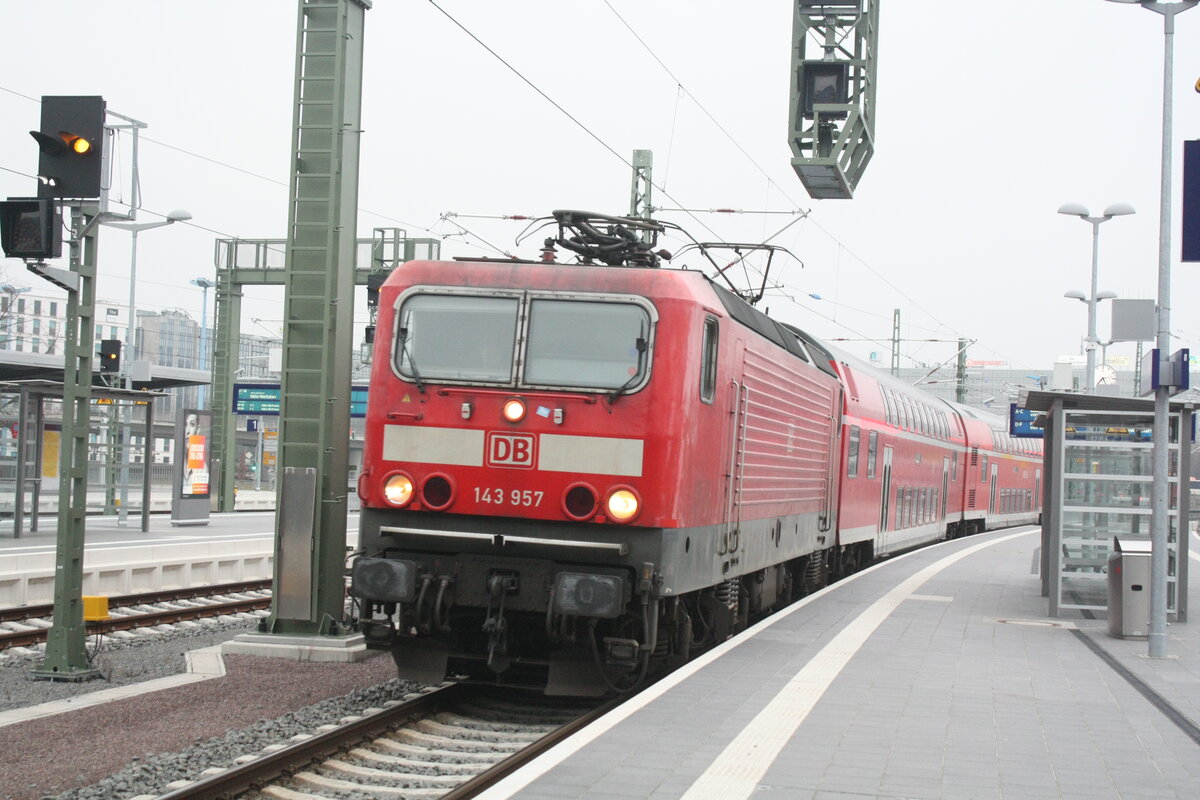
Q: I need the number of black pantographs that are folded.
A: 1